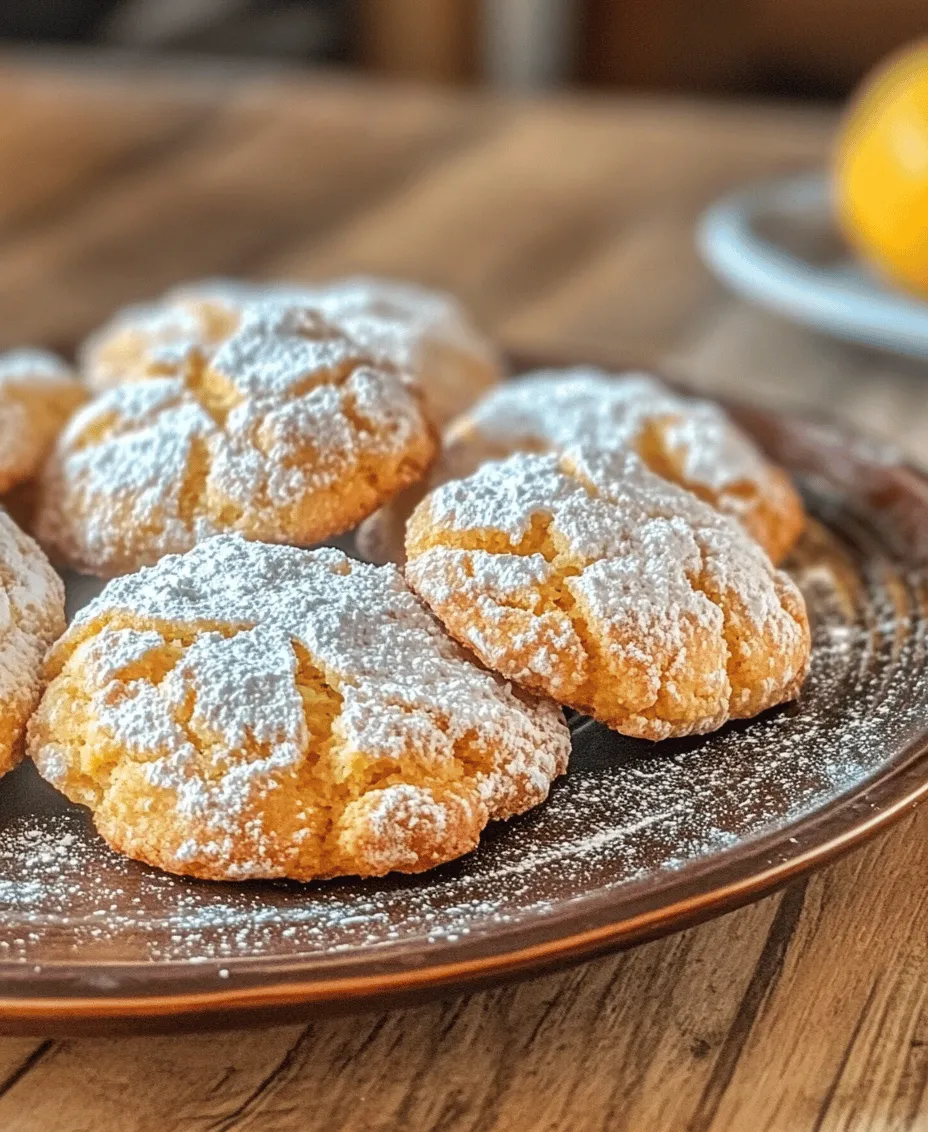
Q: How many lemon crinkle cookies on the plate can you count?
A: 7